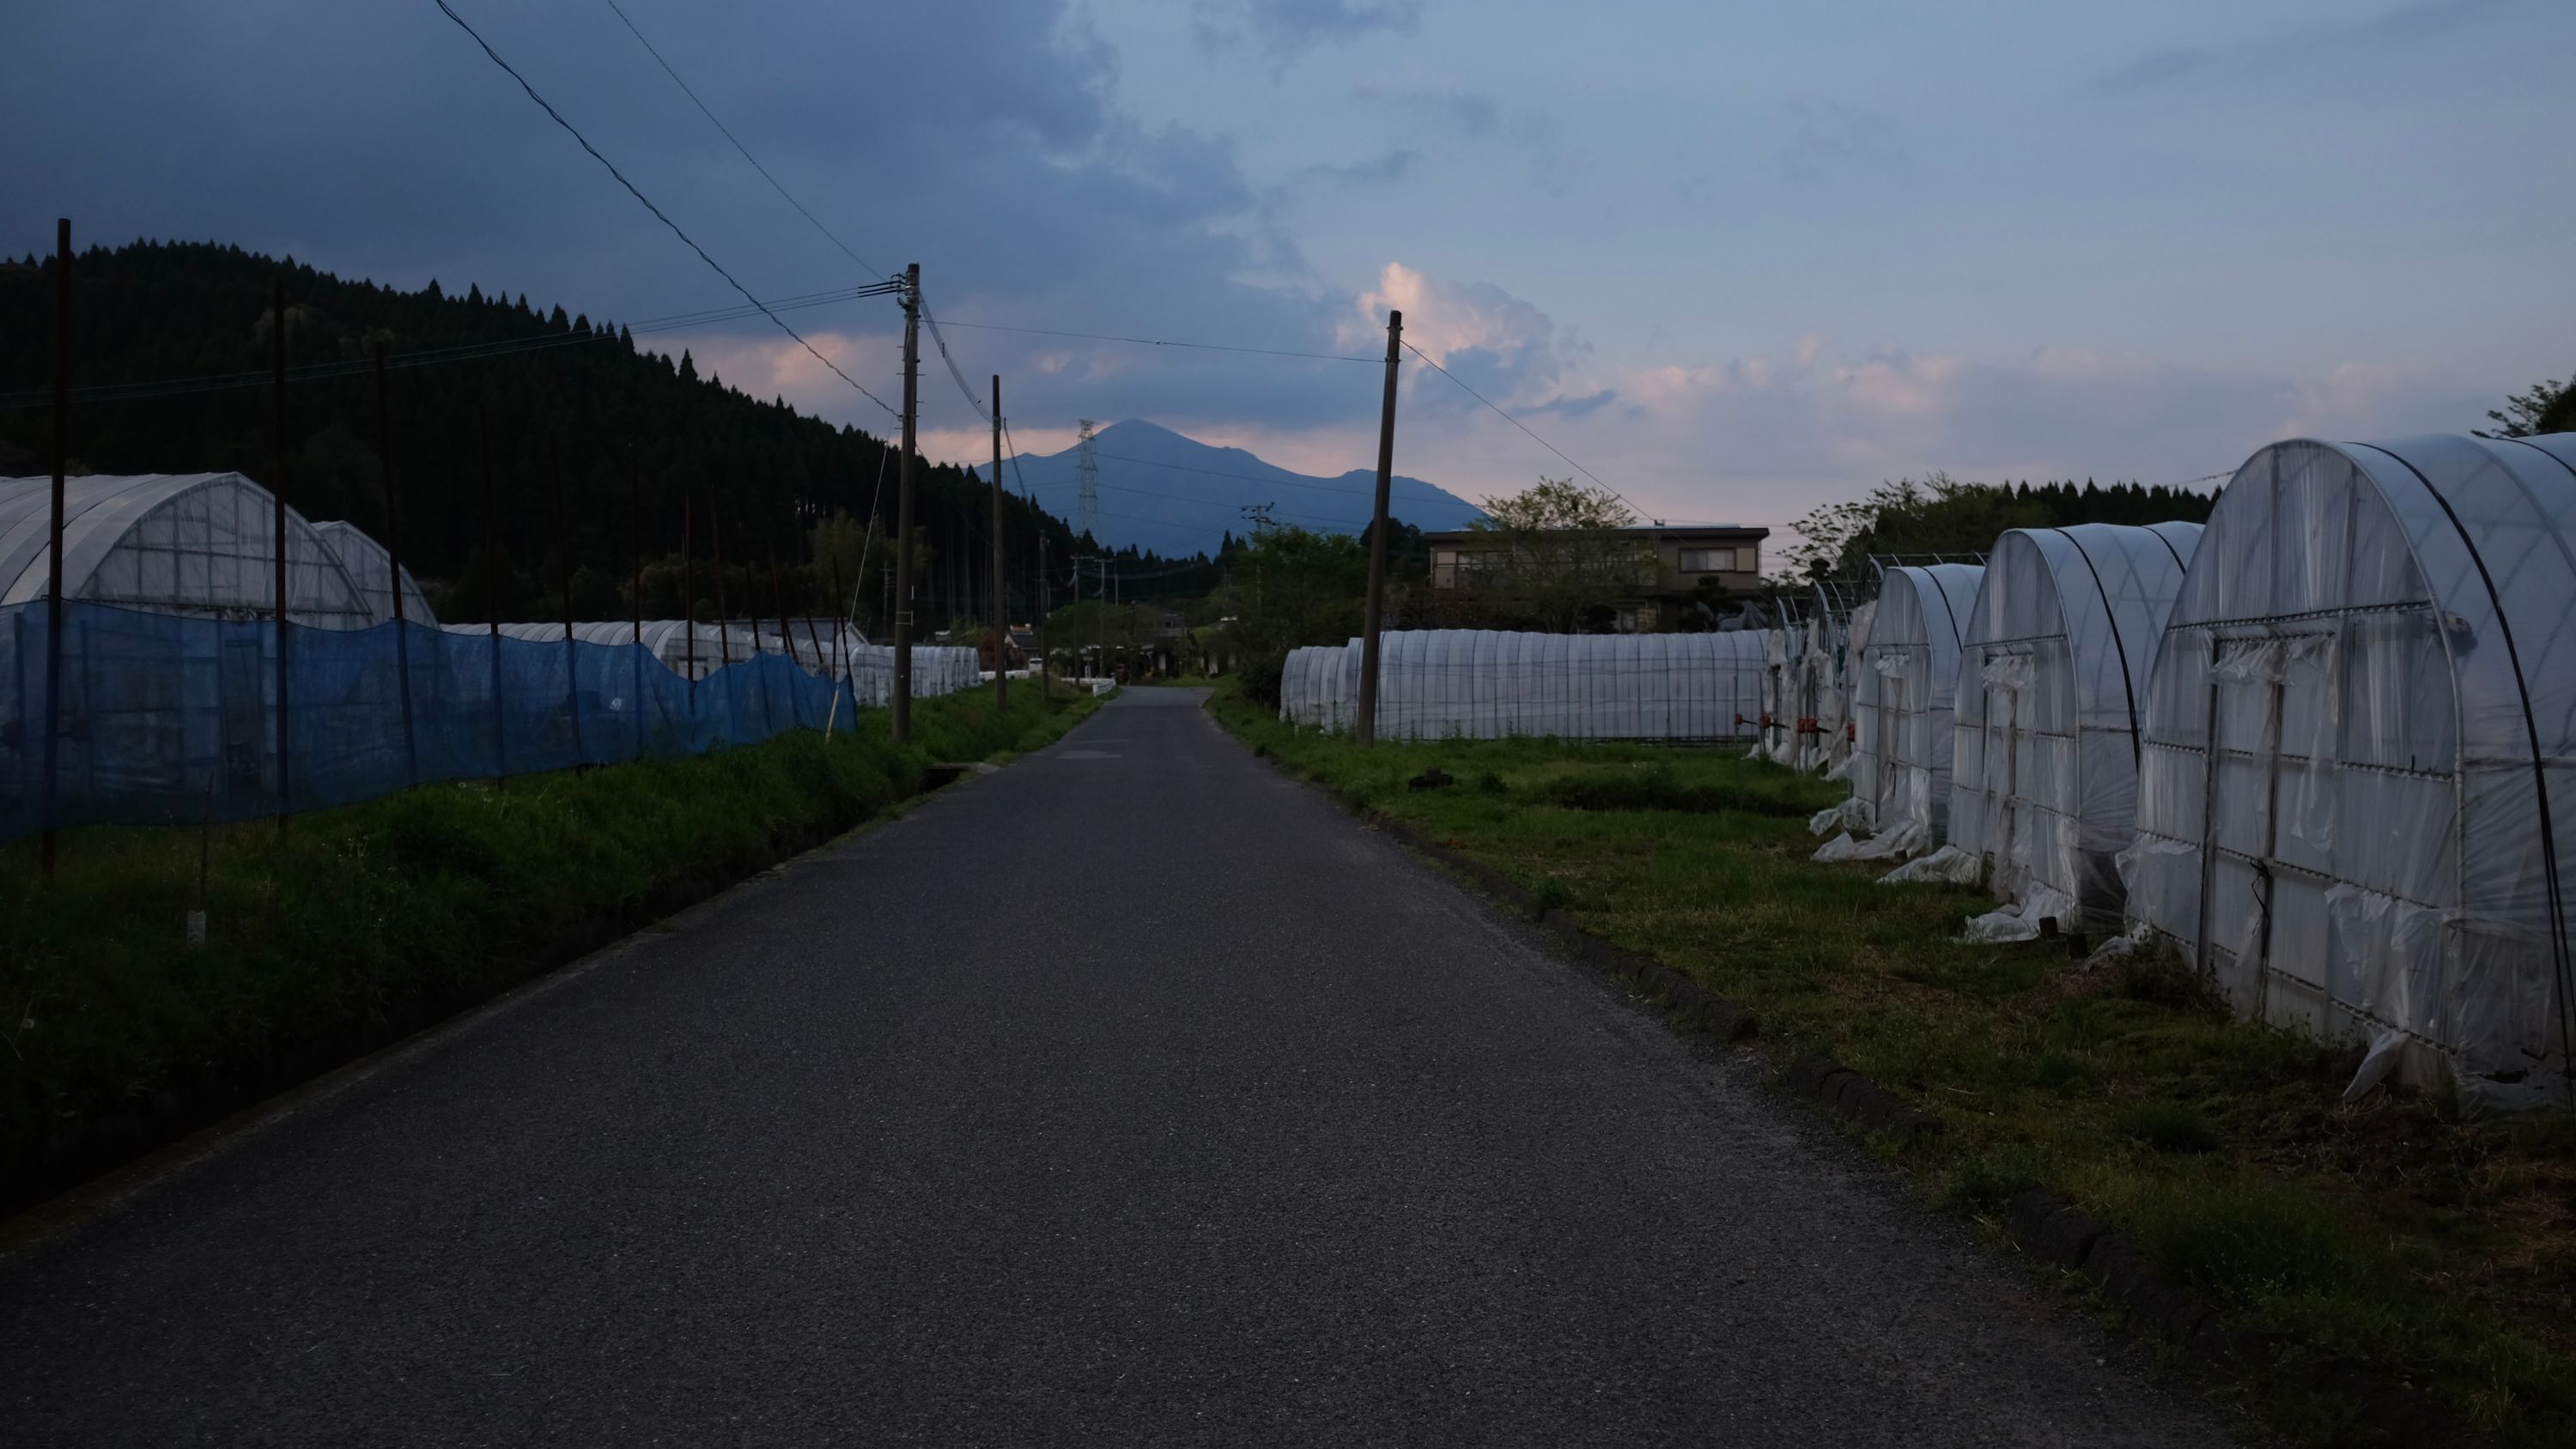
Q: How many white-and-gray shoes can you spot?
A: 0